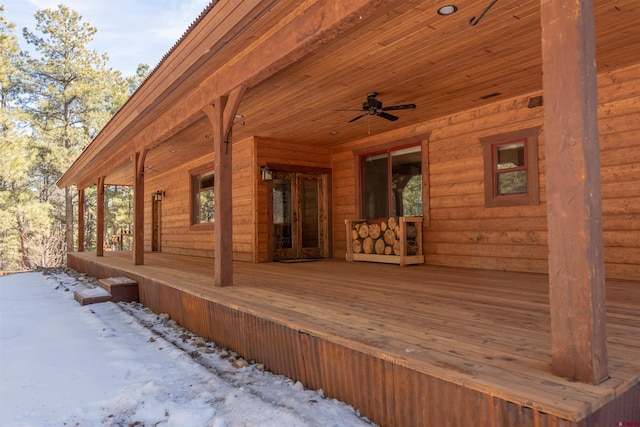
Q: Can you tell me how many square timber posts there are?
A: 5